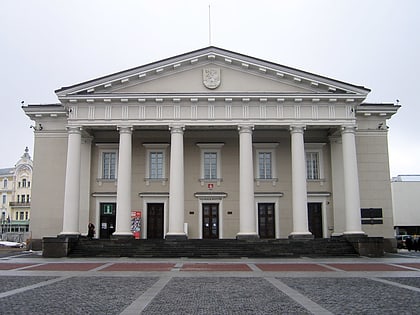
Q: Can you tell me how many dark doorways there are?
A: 5